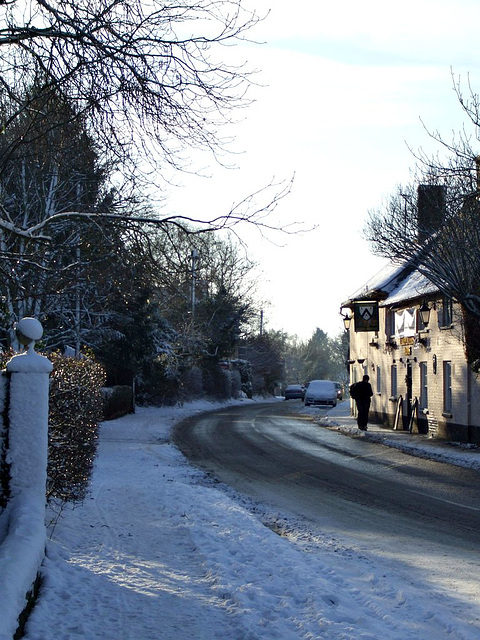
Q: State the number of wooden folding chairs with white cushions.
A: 0